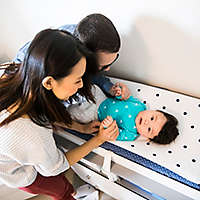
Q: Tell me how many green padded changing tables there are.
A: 0